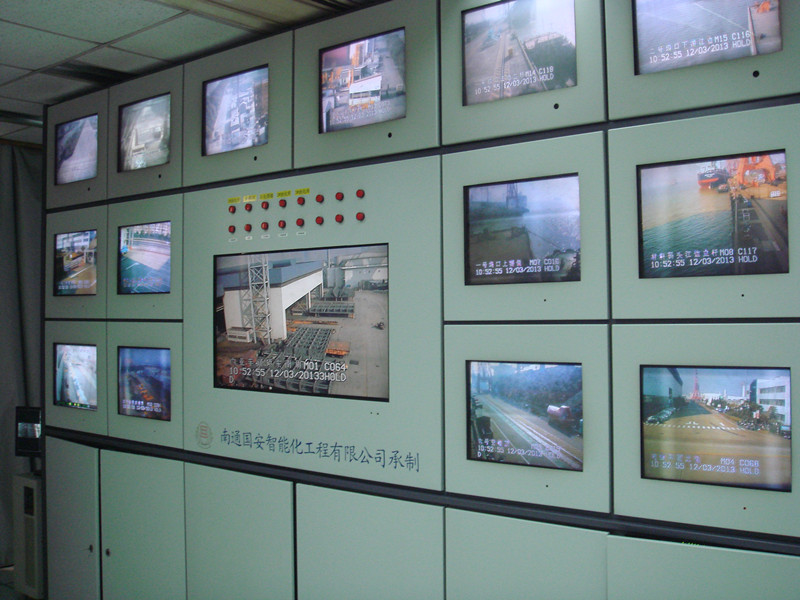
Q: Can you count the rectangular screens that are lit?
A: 15